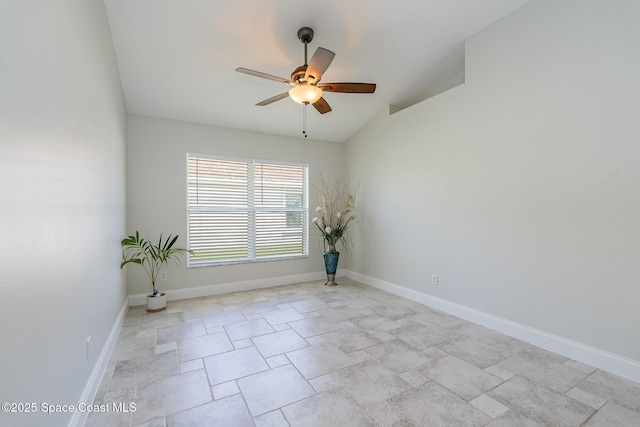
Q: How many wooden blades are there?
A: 5